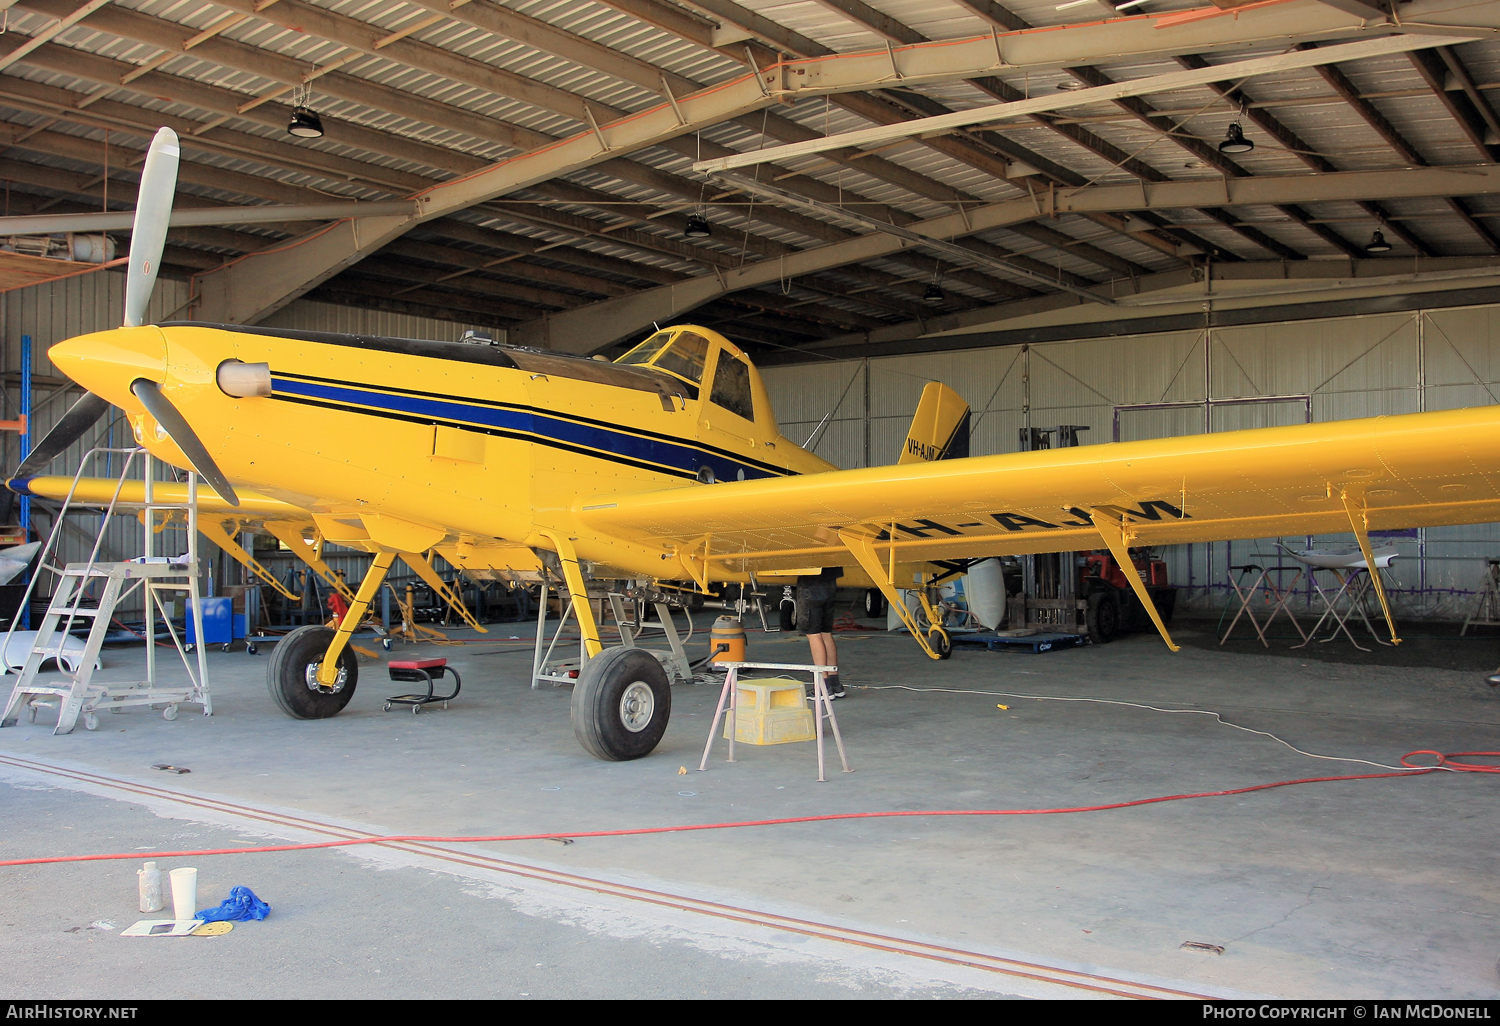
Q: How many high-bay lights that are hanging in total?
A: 5